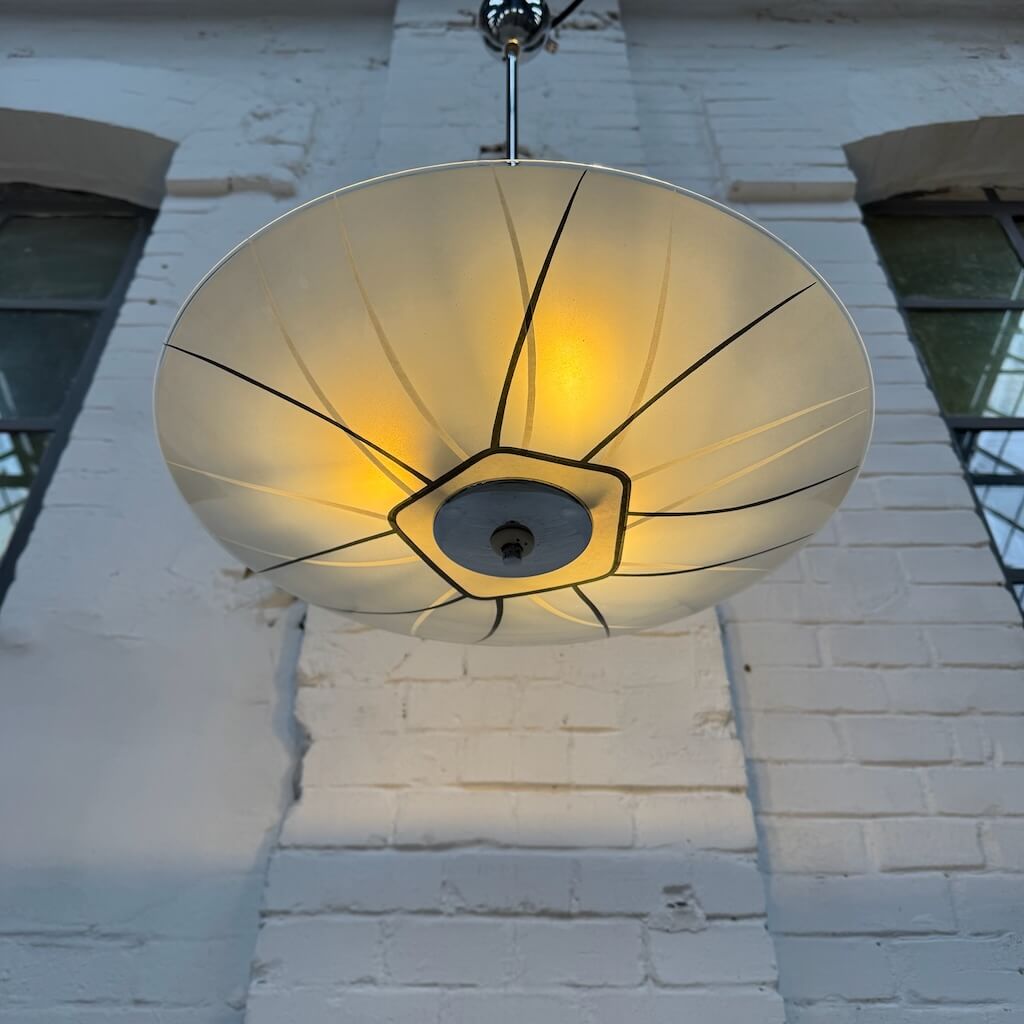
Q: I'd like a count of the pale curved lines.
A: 11